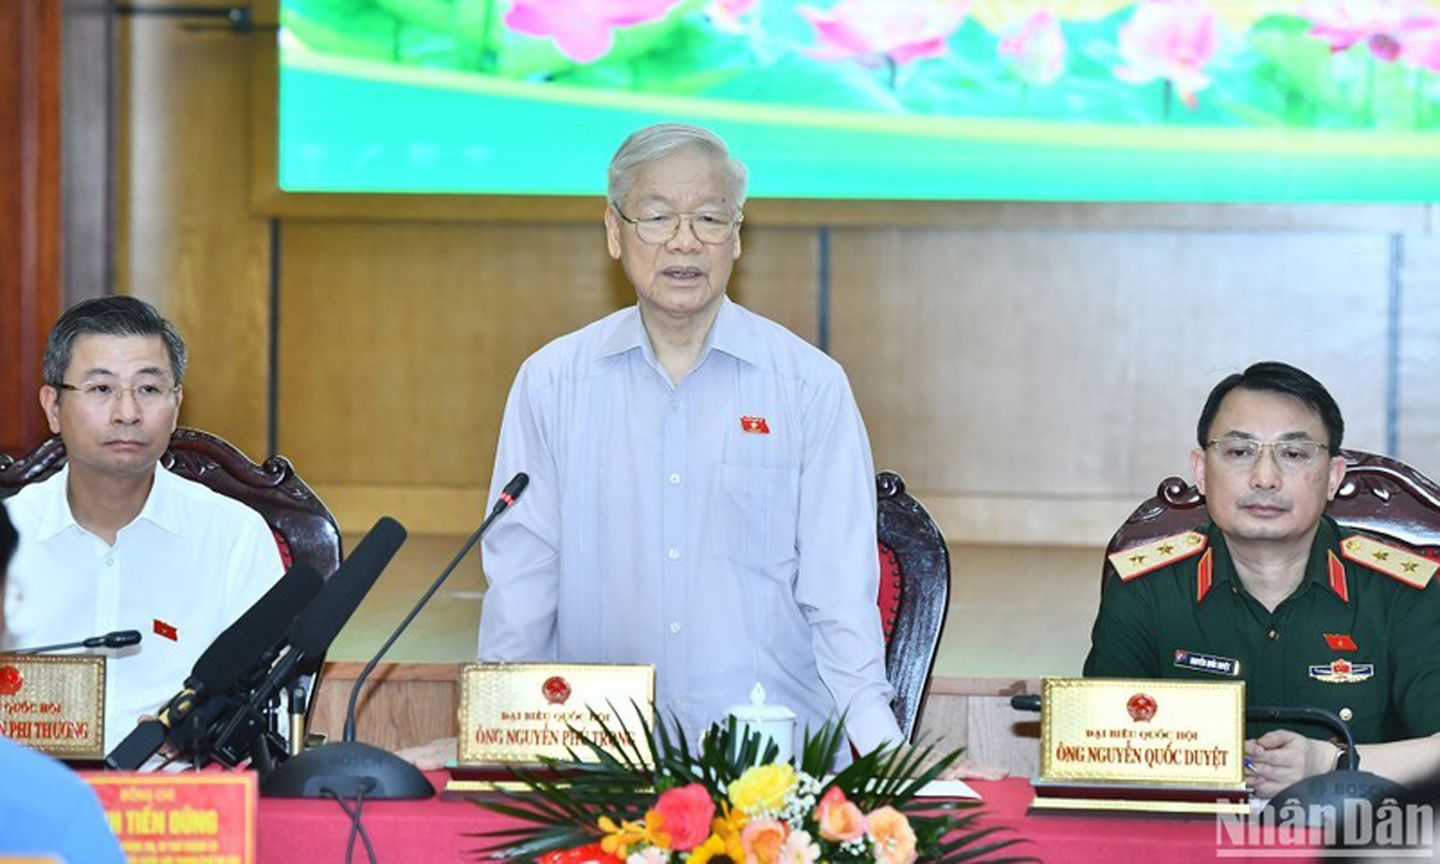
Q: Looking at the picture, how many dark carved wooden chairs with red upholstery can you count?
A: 3